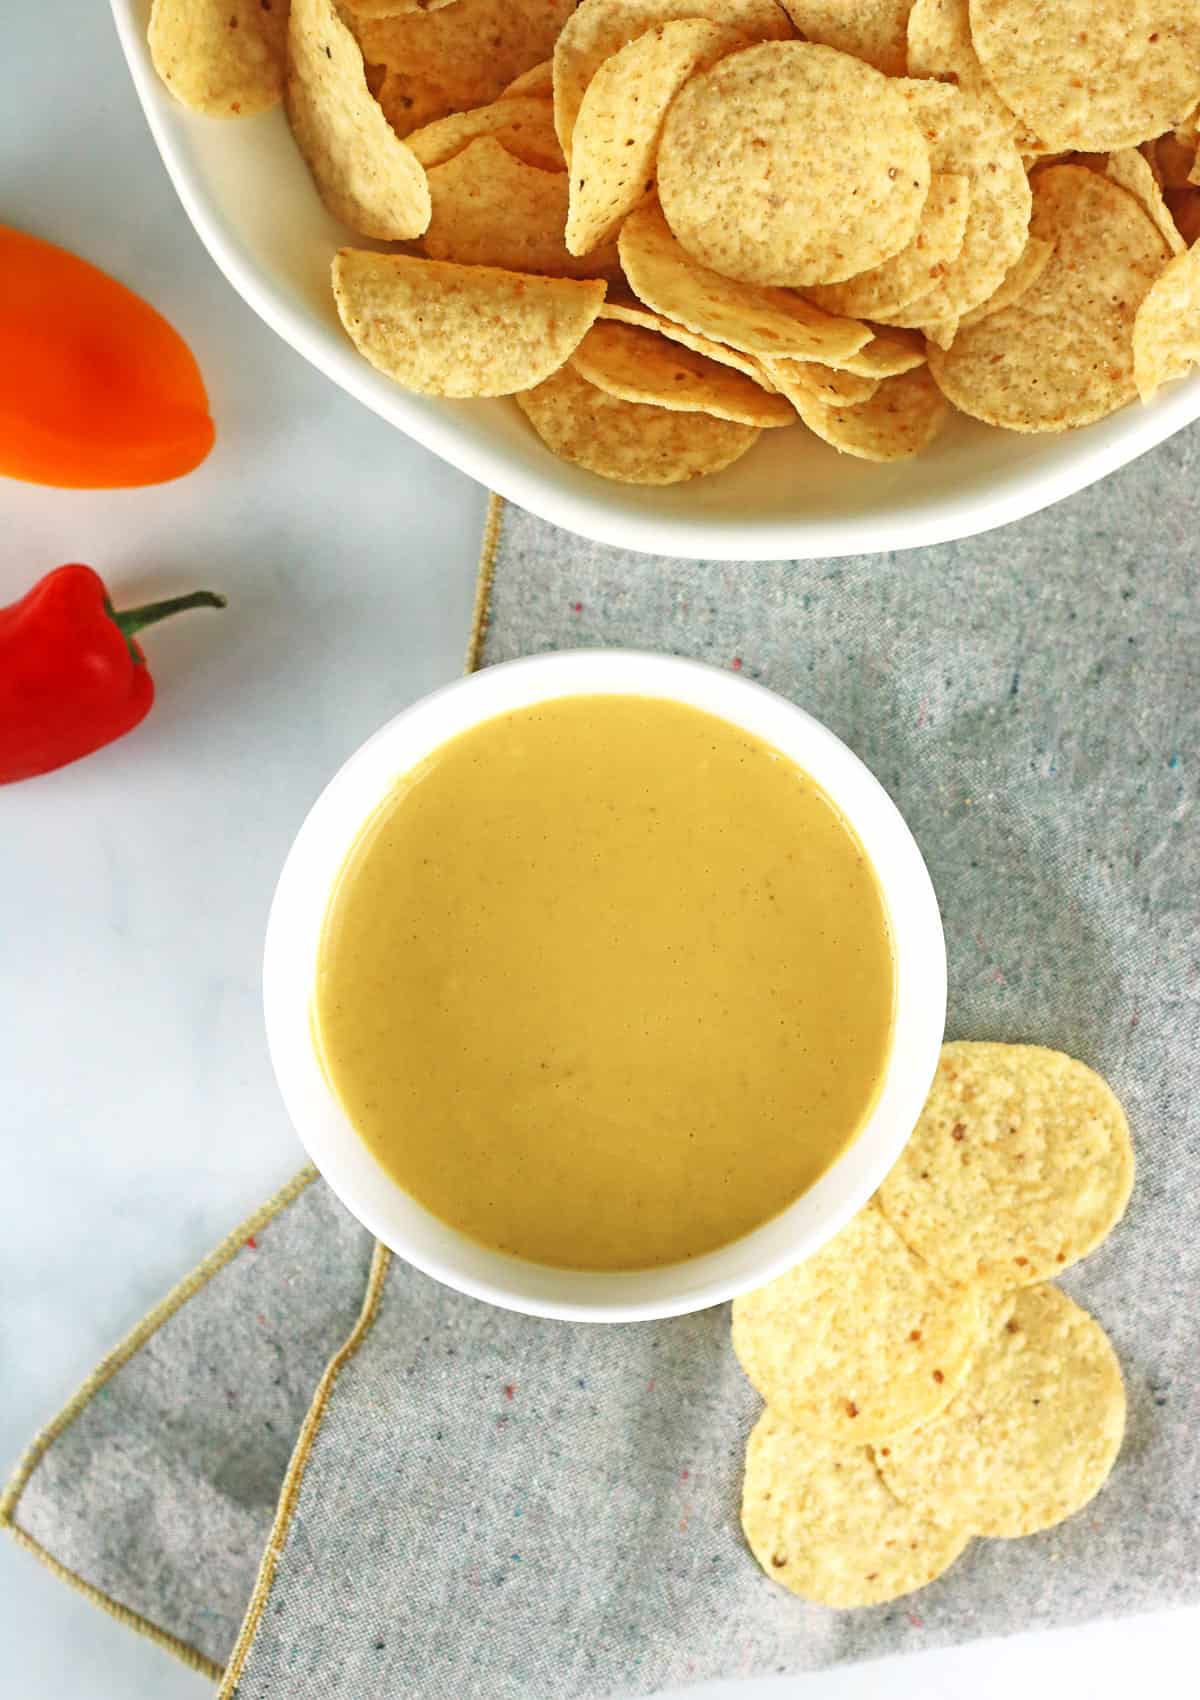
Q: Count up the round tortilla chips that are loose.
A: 4